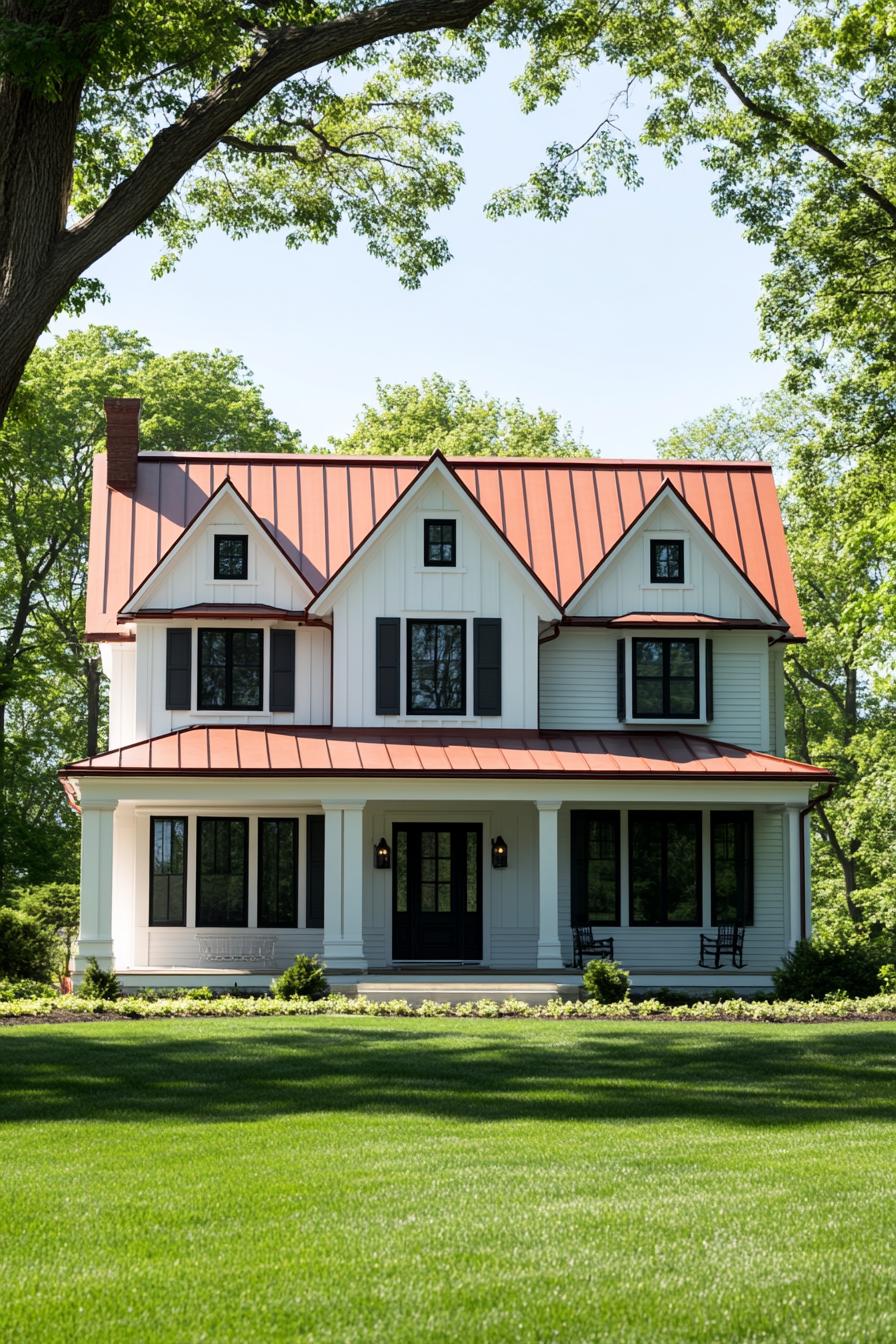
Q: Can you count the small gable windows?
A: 3